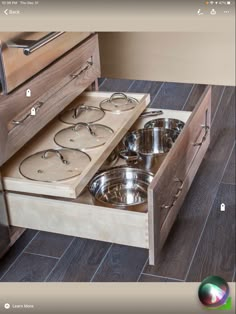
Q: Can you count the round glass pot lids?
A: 4